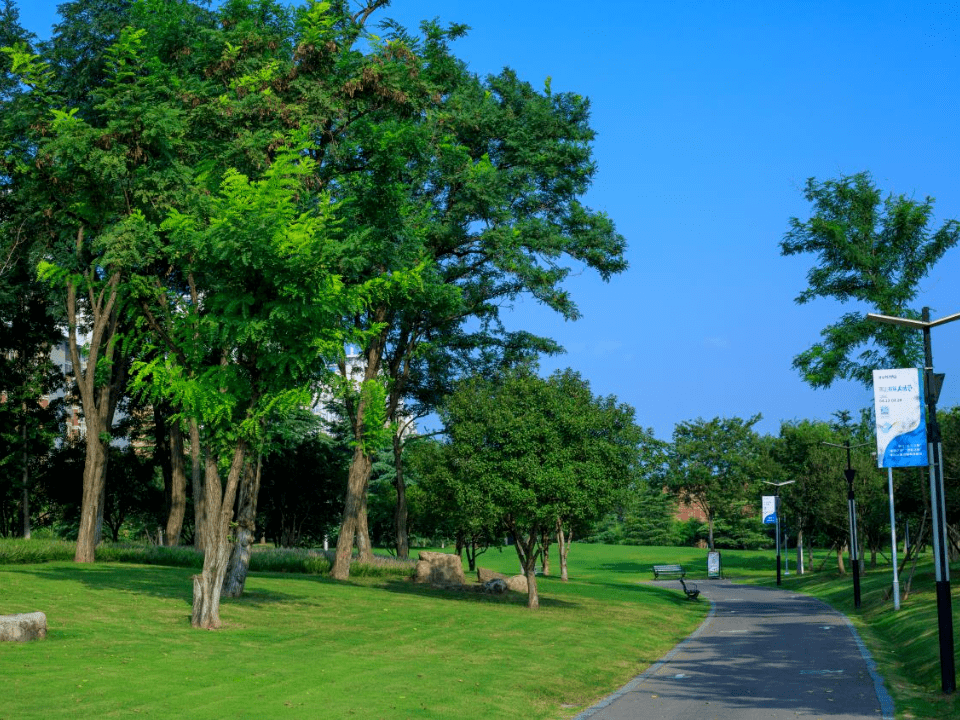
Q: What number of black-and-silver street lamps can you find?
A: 3